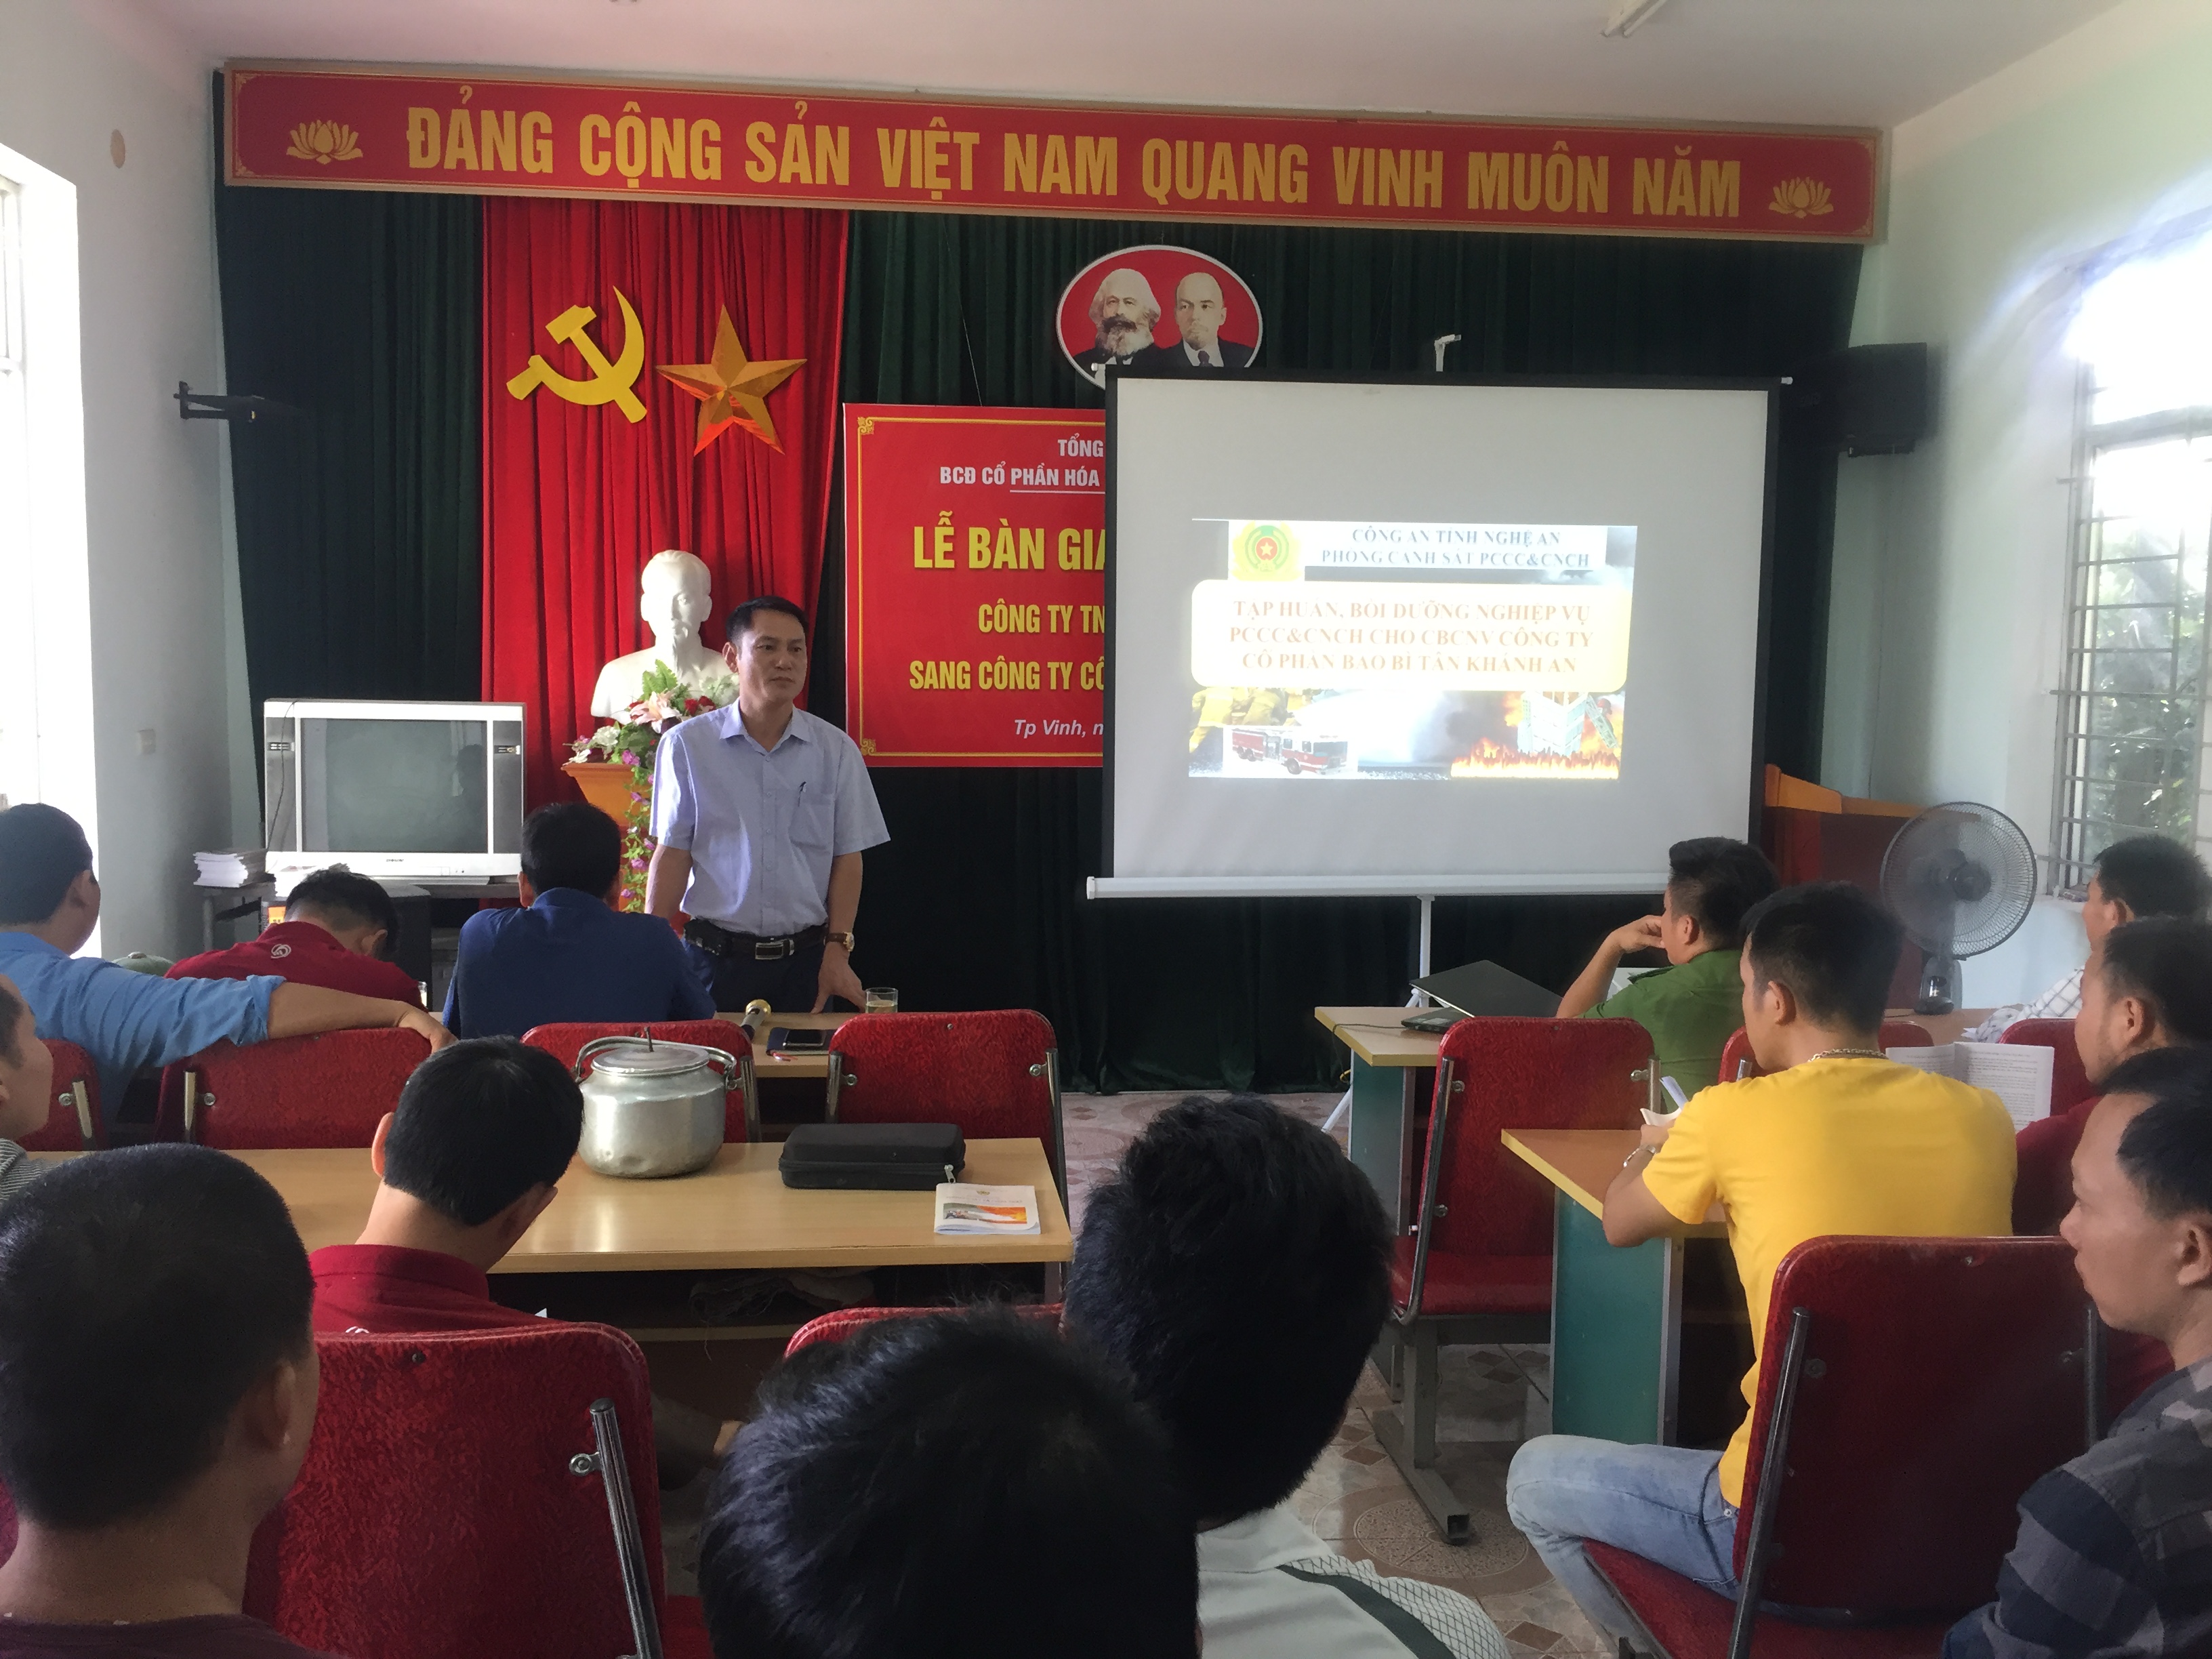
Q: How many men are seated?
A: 13